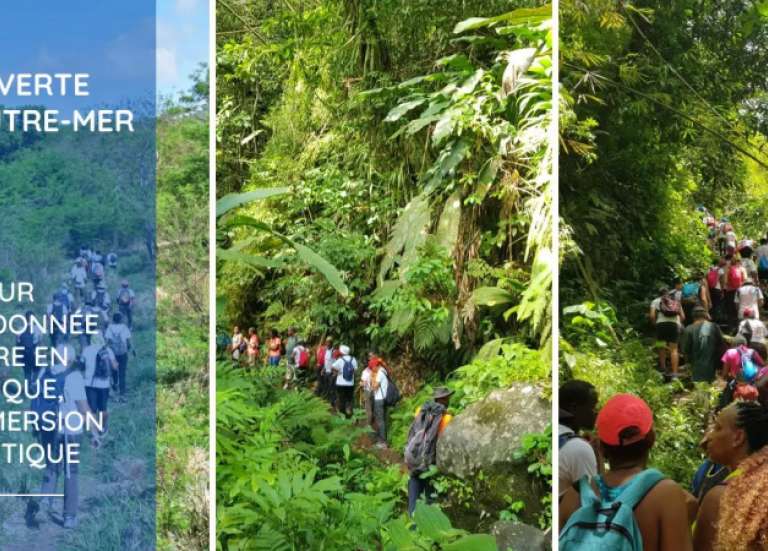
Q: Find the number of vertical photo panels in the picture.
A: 3